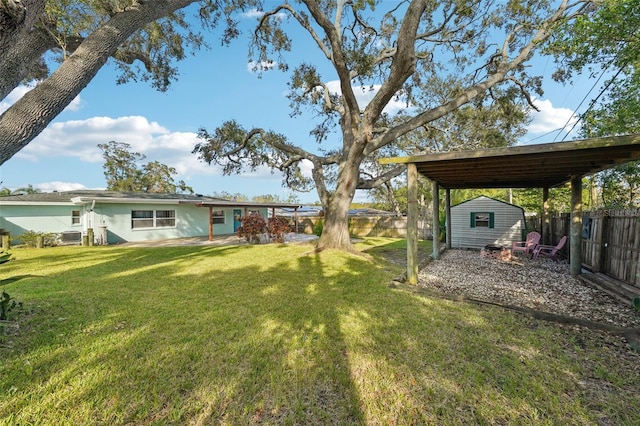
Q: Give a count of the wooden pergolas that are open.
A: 1